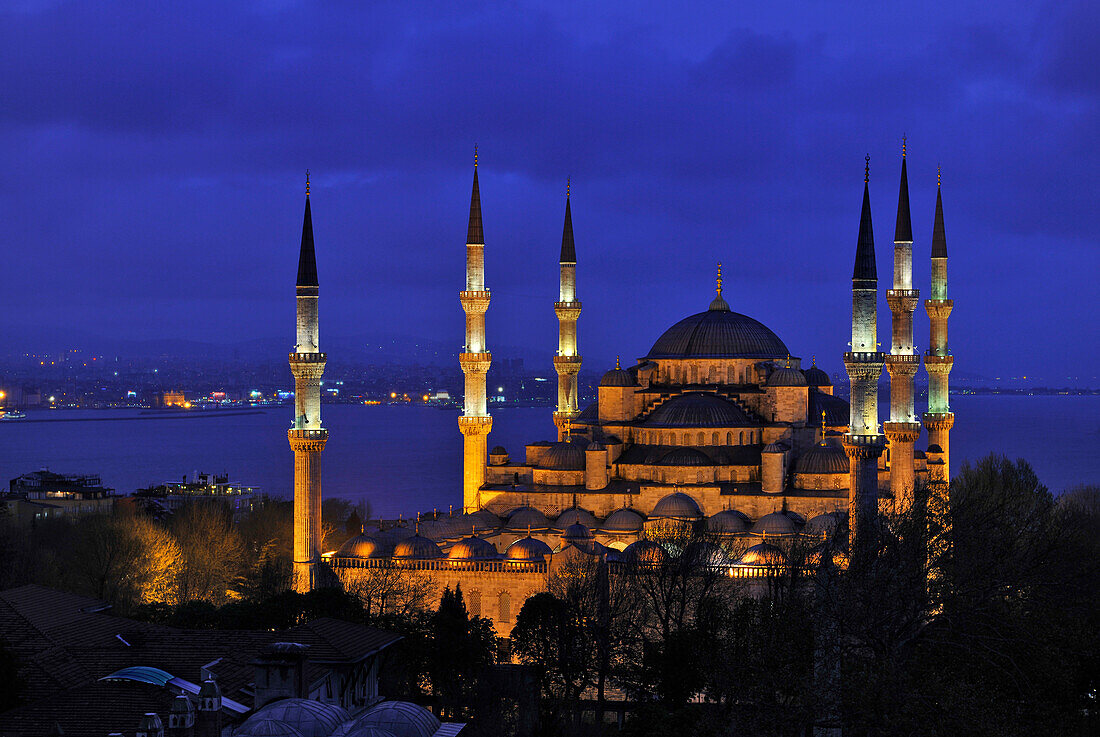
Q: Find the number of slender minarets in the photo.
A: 6